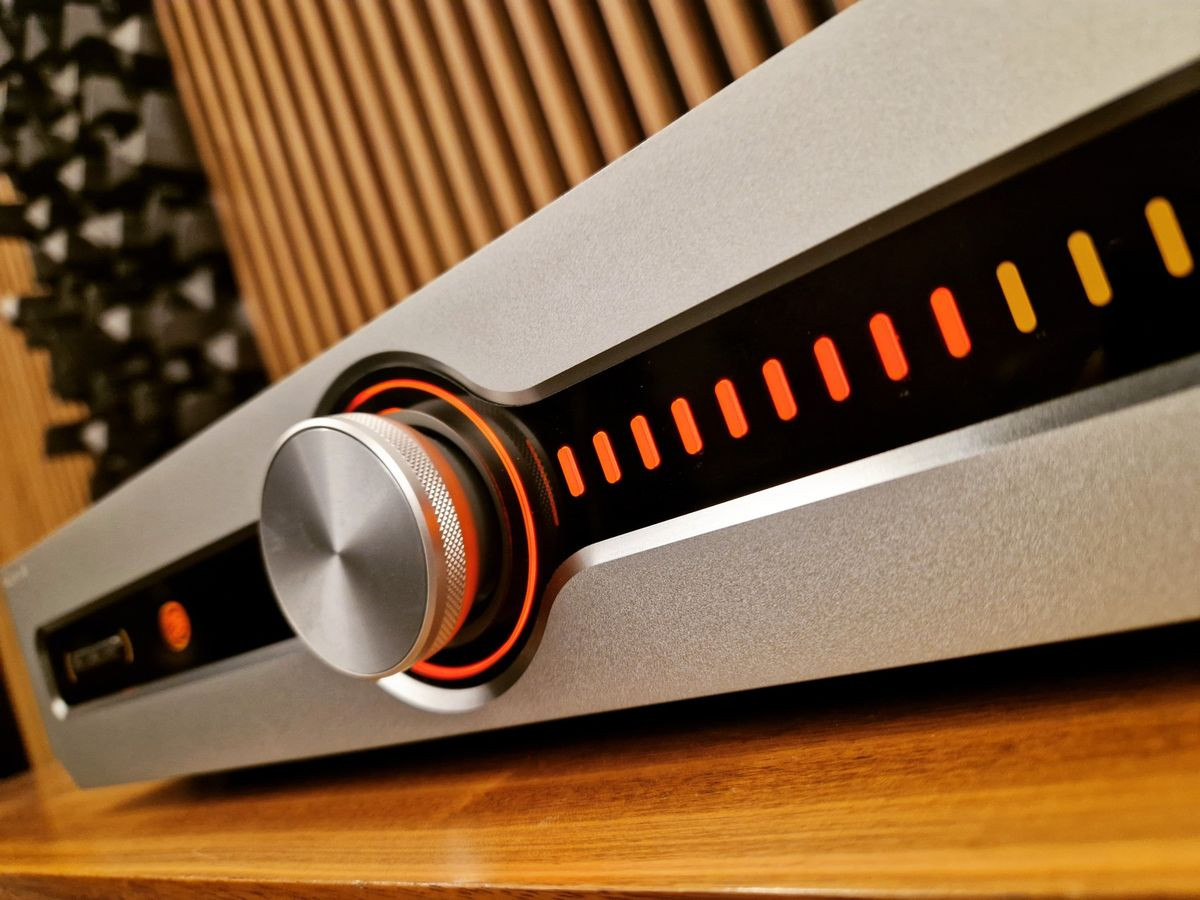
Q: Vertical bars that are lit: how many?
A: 12